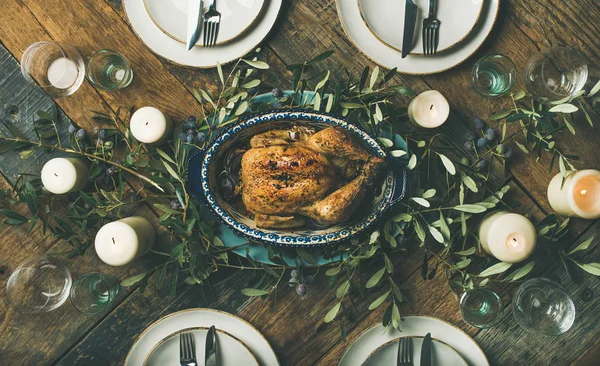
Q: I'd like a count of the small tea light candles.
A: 6